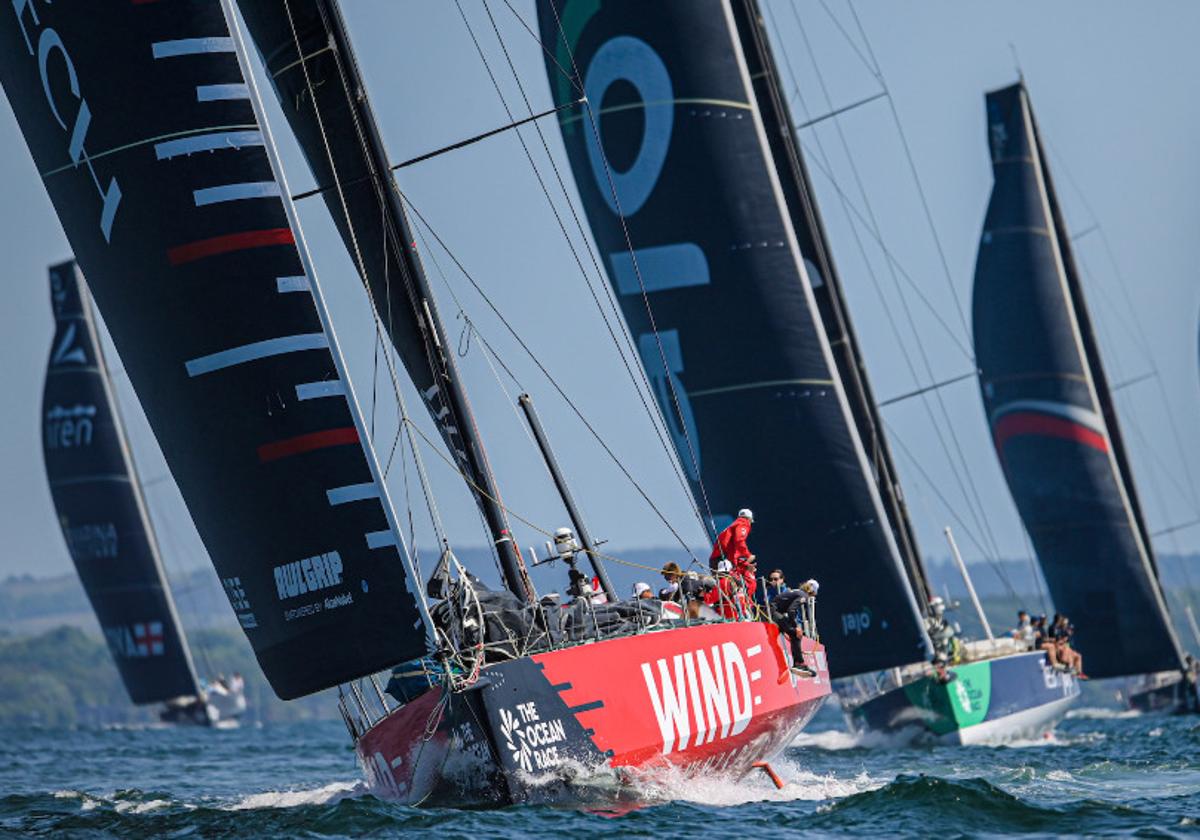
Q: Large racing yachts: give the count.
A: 4